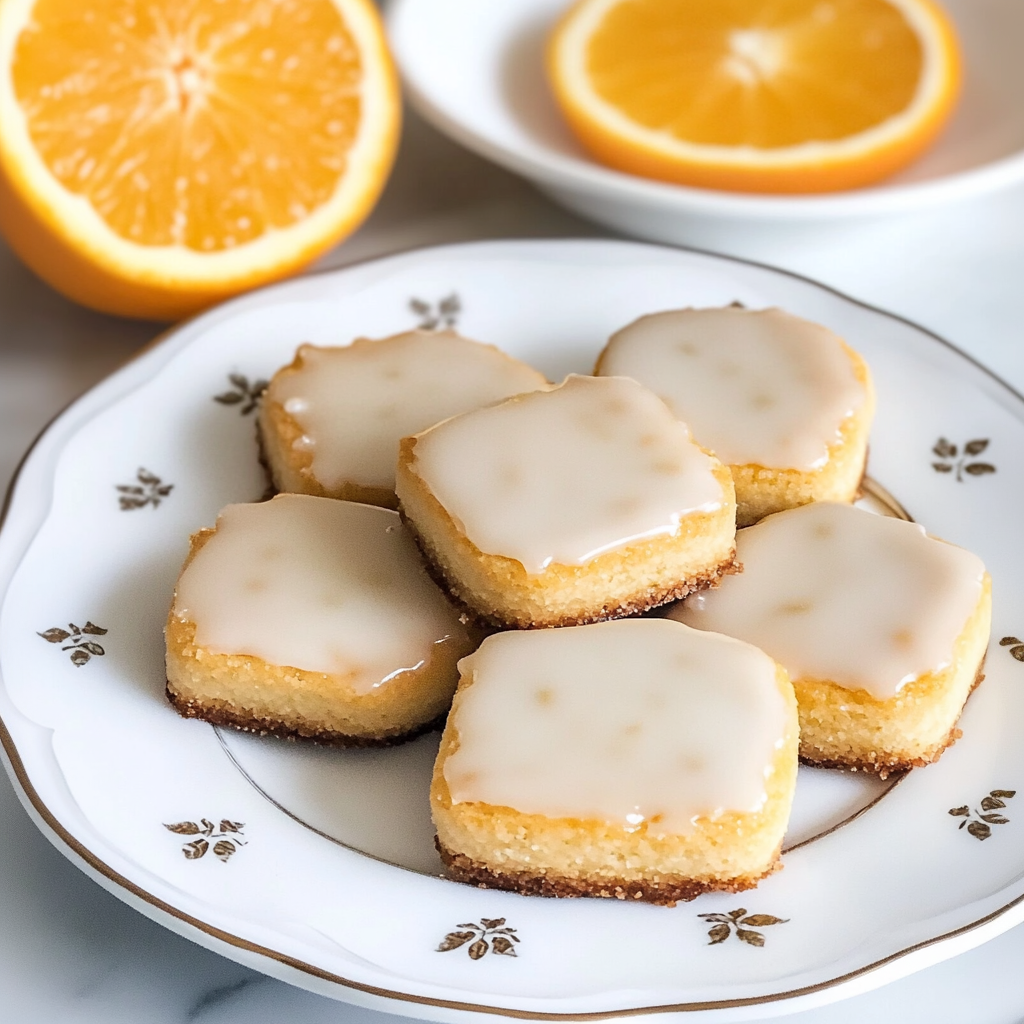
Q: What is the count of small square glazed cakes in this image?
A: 6